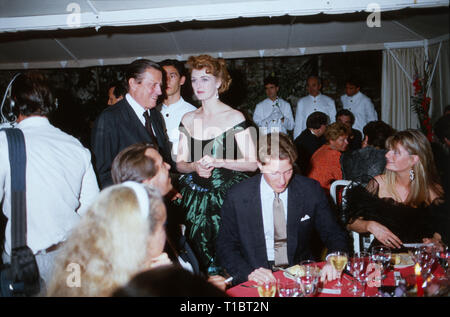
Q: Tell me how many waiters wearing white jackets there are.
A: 4